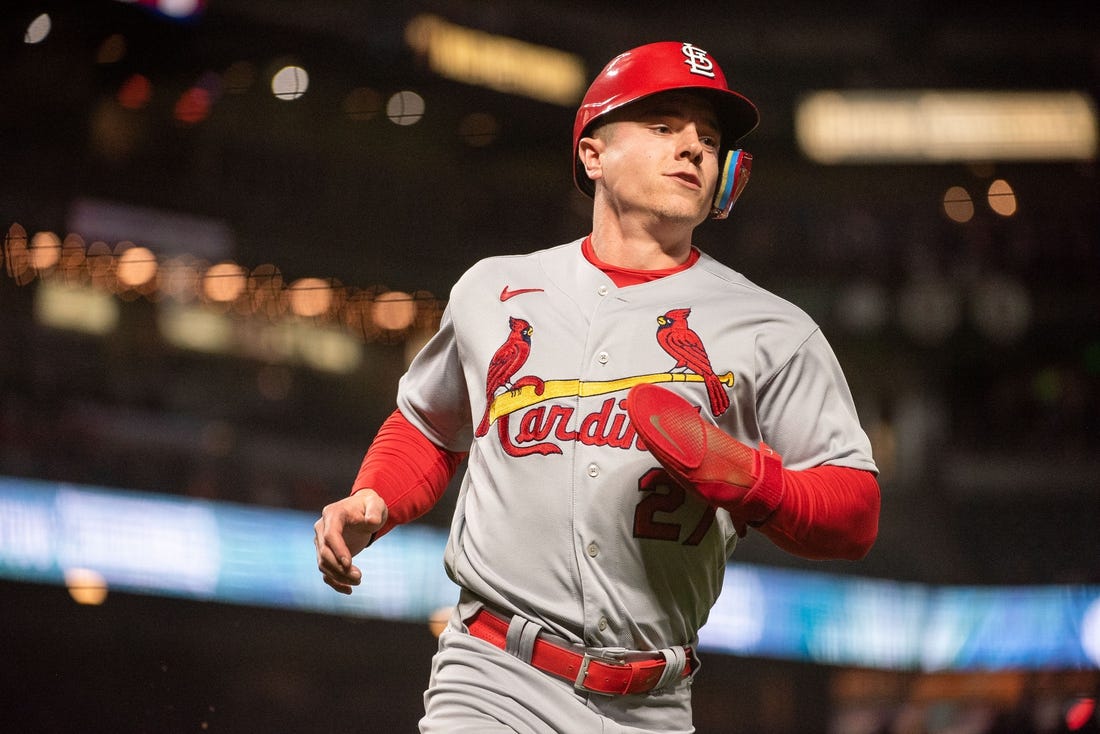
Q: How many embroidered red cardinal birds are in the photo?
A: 2